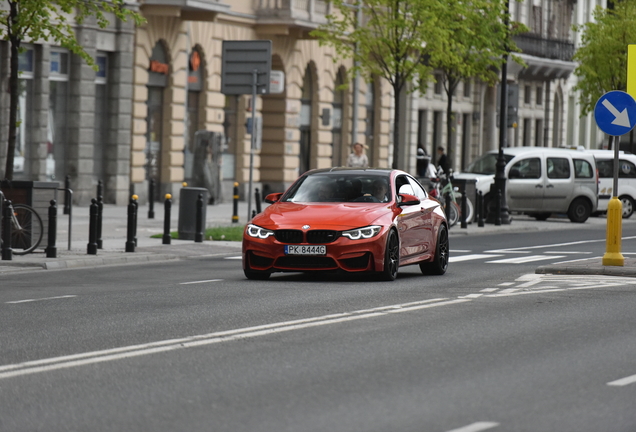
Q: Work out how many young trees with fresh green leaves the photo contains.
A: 4